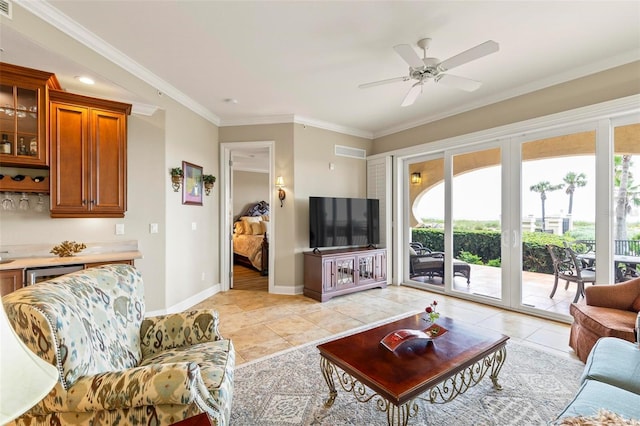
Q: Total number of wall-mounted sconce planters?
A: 2